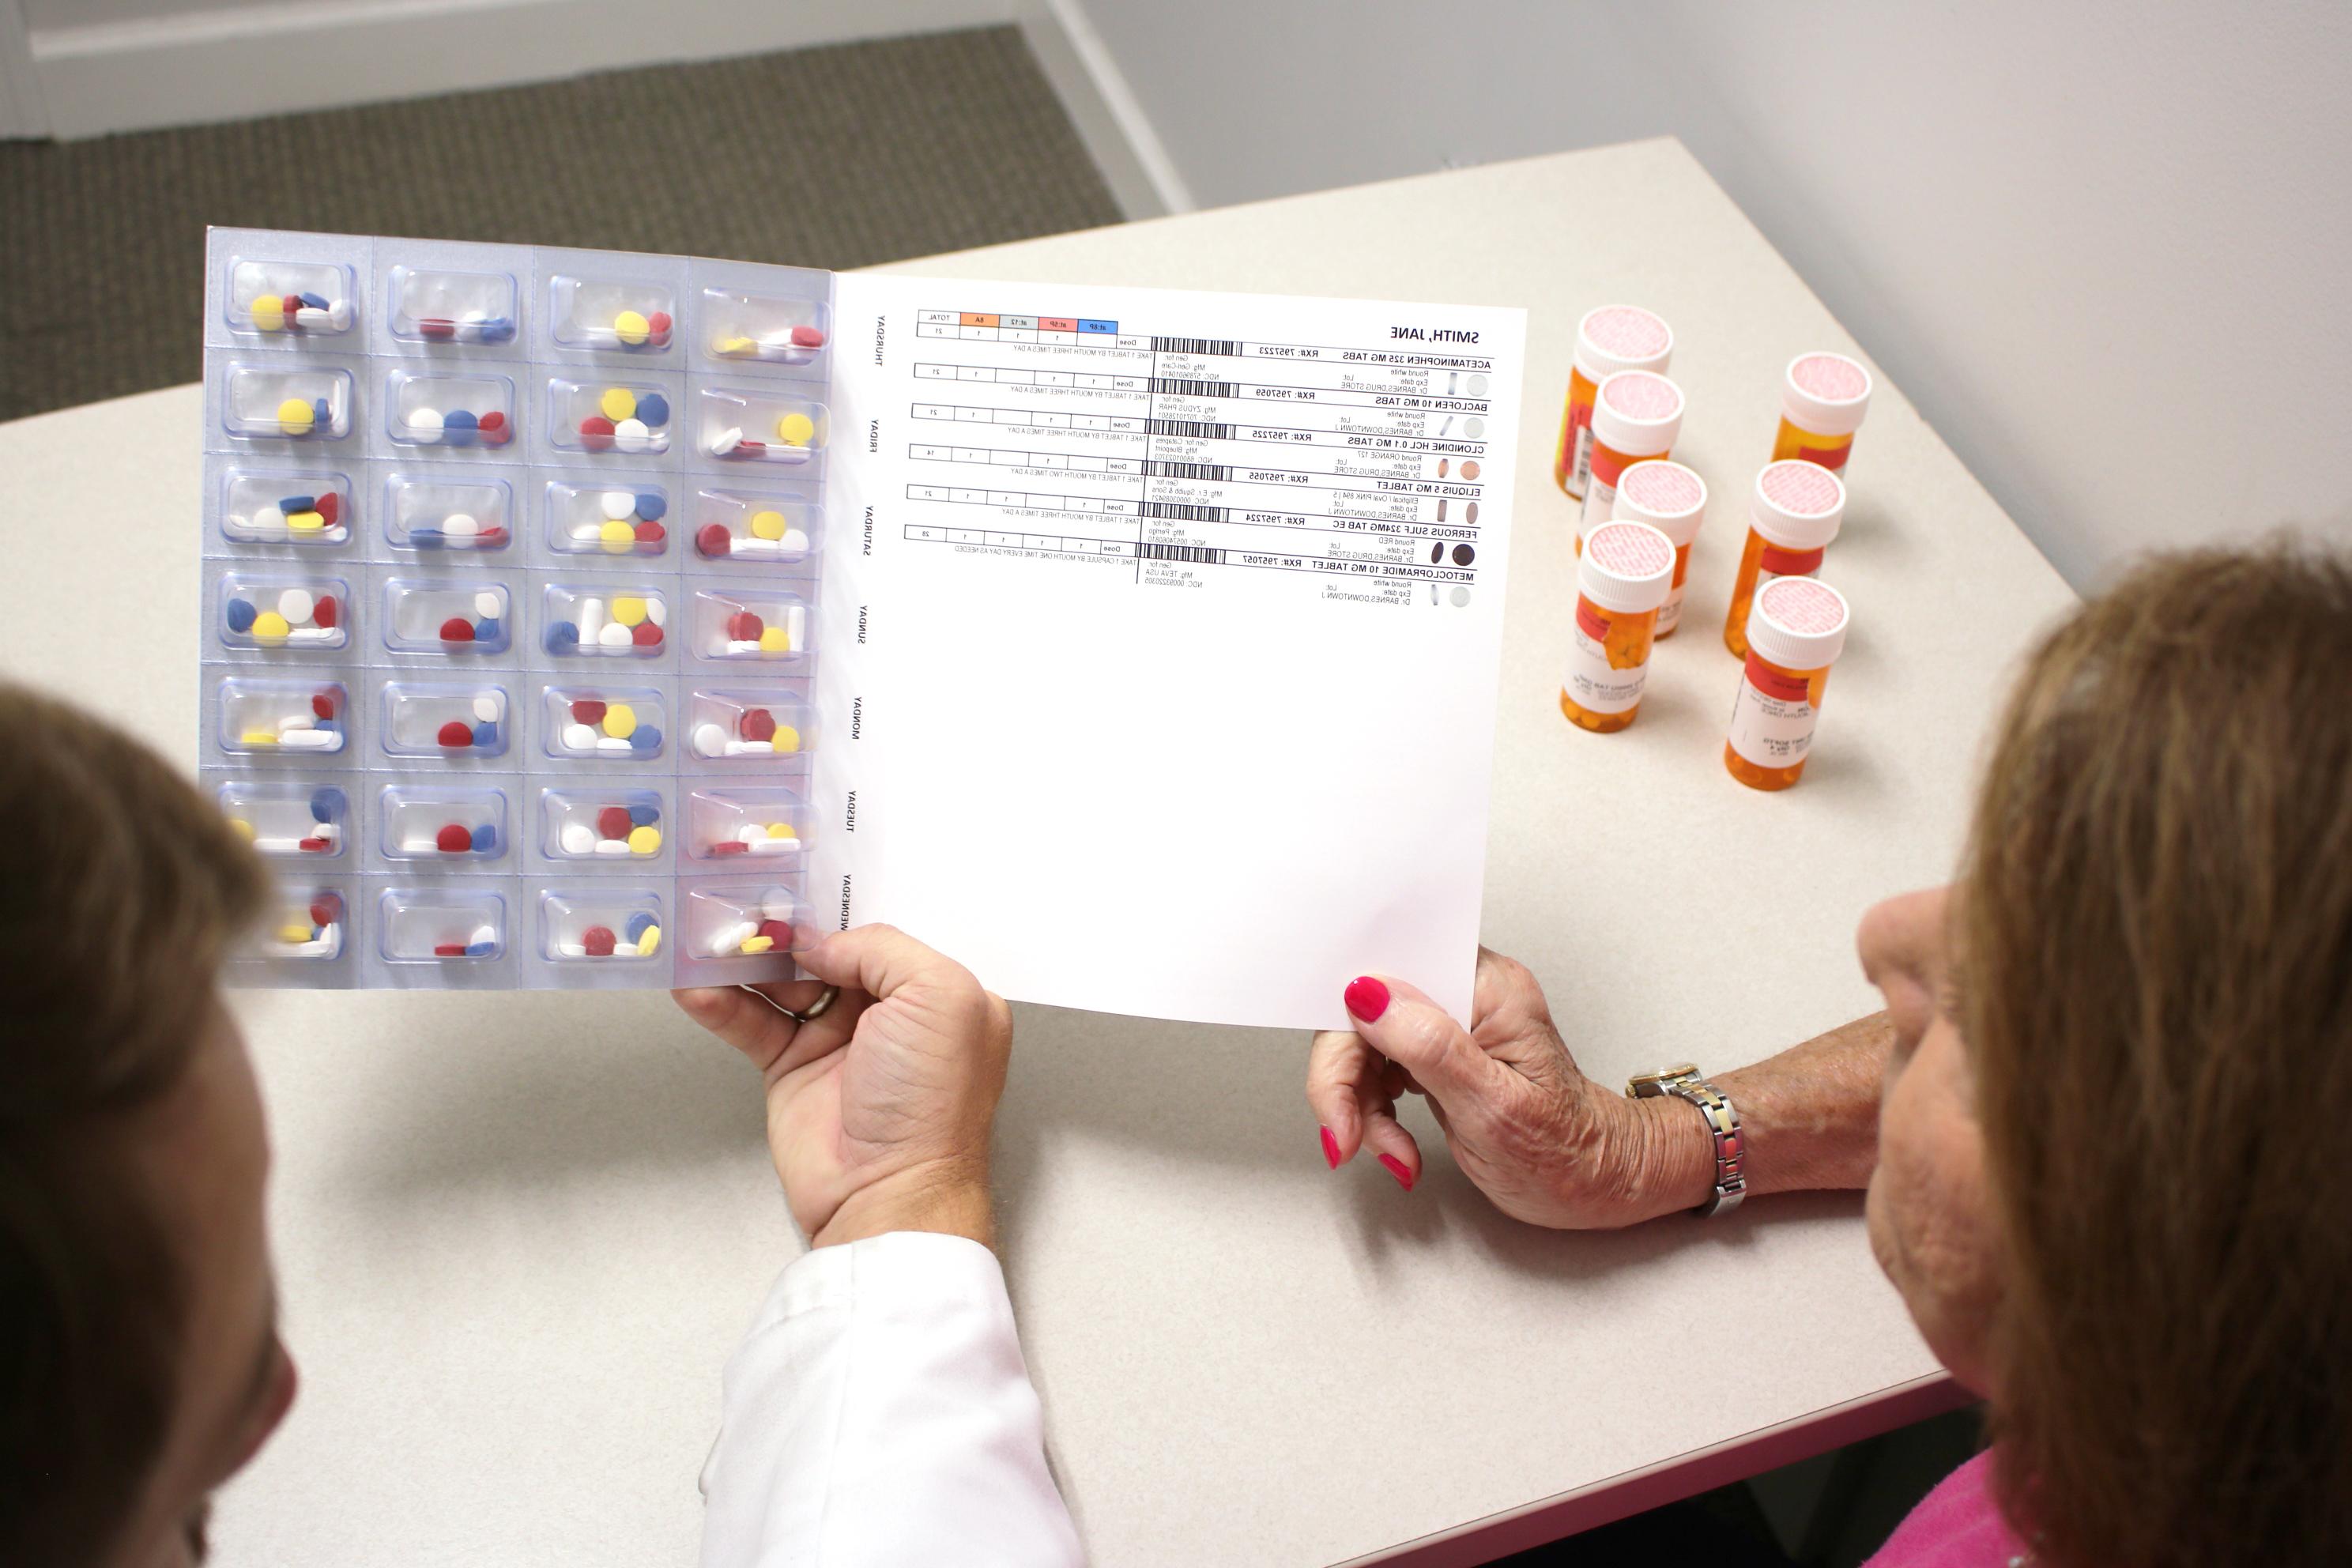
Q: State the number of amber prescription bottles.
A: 7